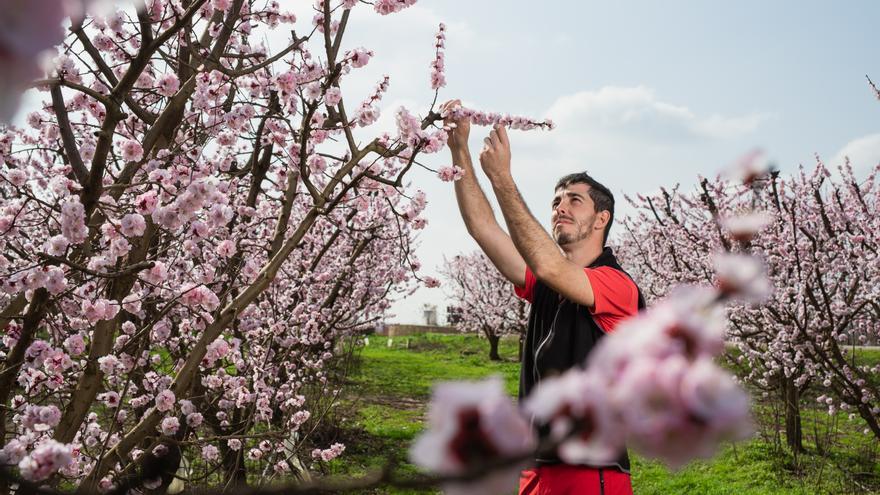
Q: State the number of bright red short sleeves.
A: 2